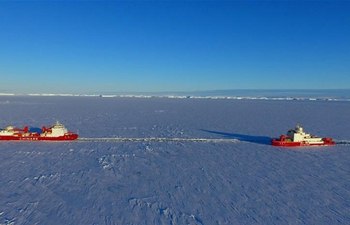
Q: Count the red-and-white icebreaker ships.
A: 2